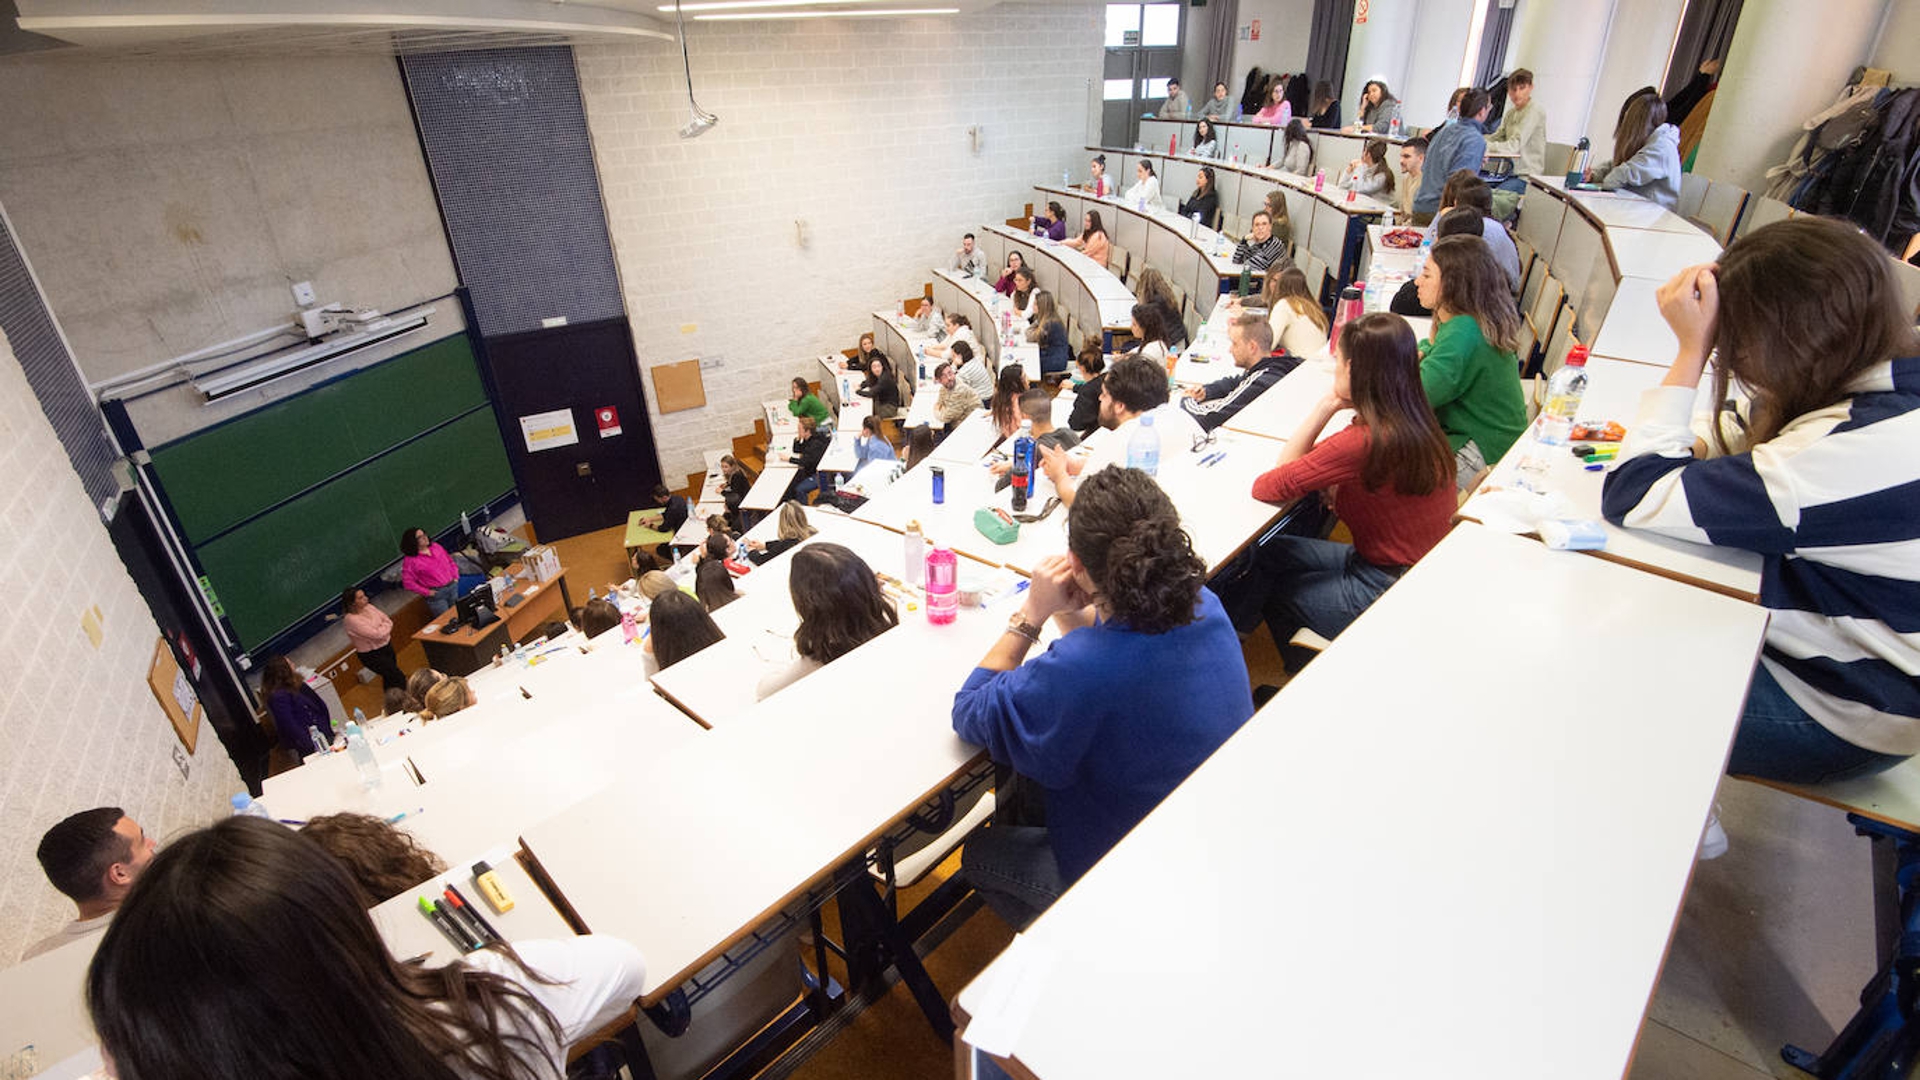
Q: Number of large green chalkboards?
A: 2